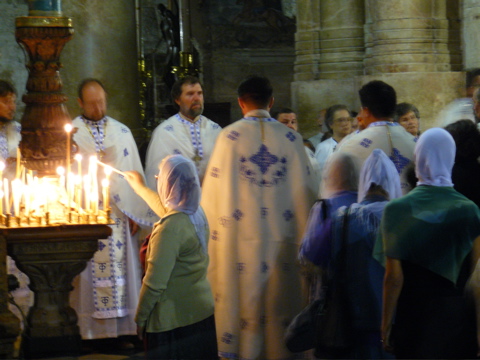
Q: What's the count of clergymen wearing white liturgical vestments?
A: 5